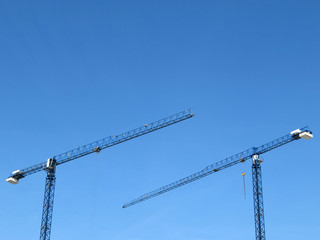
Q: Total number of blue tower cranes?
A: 2